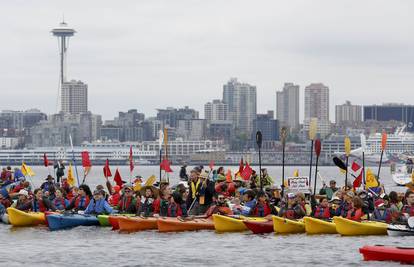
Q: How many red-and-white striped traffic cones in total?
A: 0